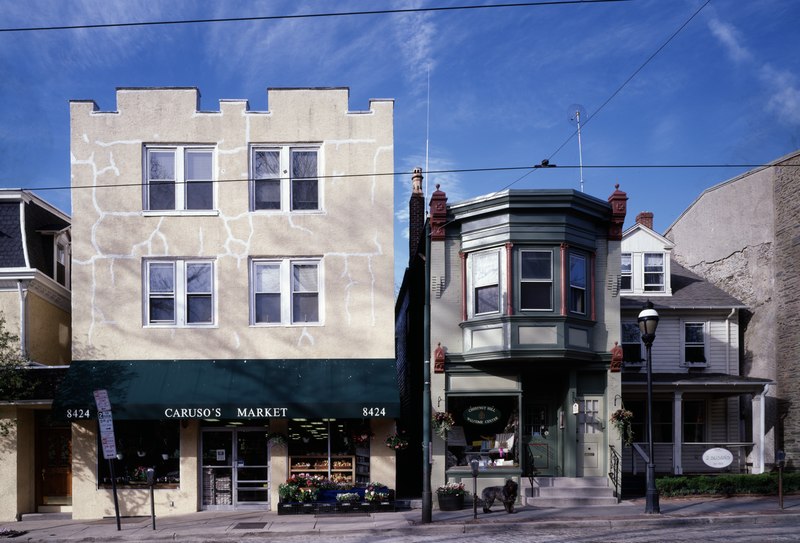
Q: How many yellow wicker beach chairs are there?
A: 0